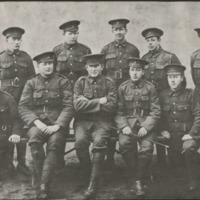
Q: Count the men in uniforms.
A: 10